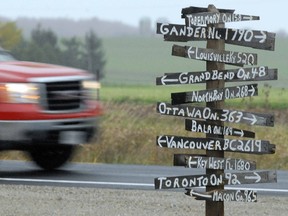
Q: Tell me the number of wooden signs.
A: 11